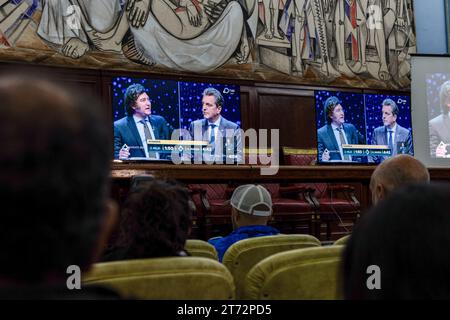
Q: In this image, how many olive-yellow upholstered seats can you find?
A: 5